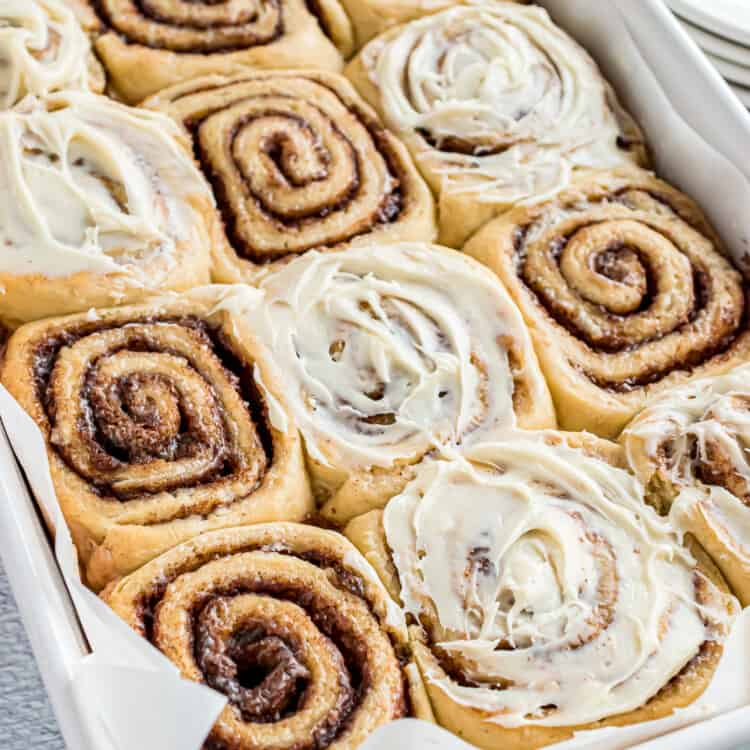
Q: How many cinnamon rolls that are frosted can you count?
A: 6